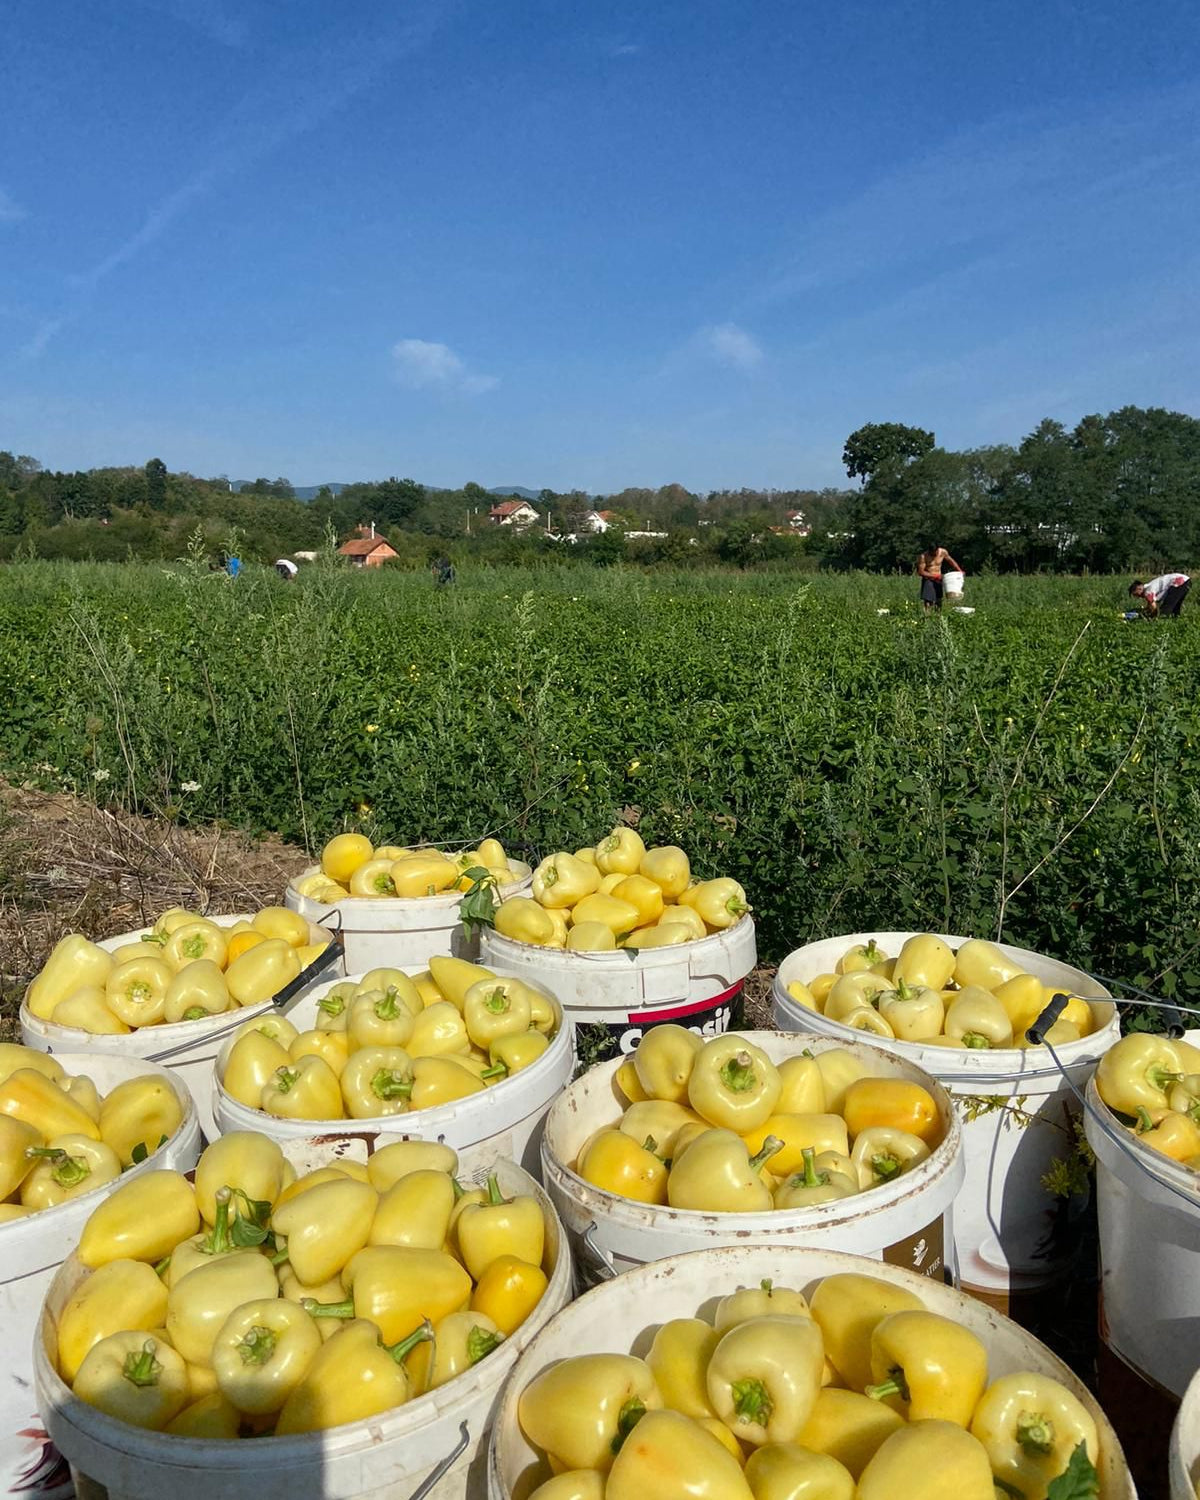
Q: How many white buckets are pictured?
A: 12